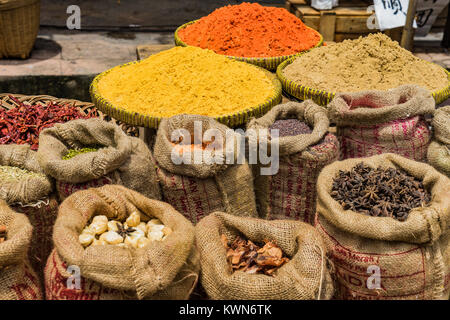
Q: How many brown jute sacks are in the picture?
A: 10